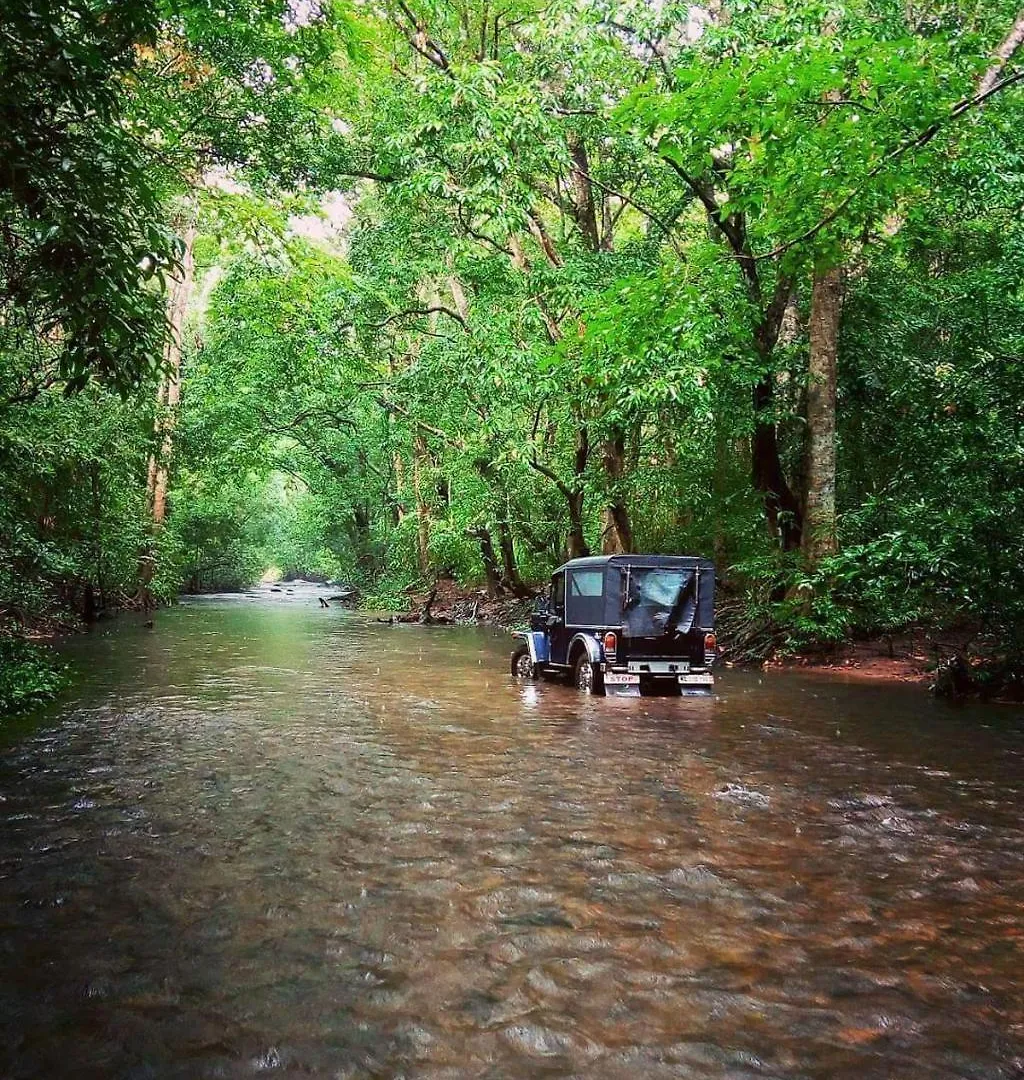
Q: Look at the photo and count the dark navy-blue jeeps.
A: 1